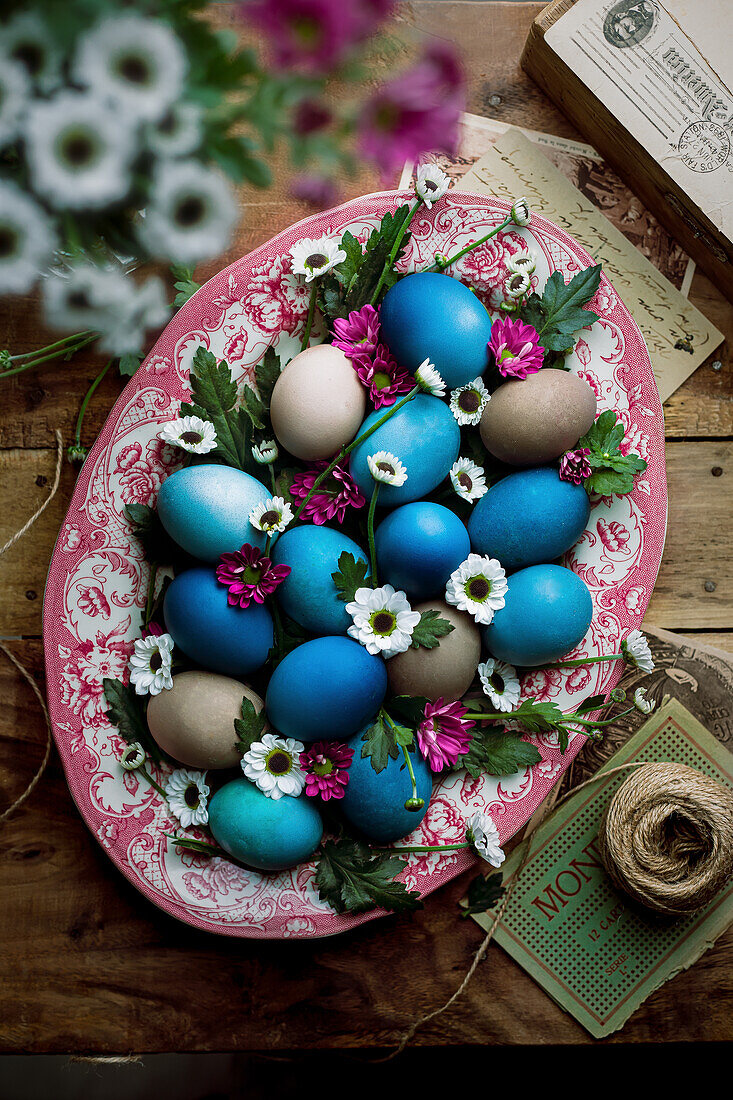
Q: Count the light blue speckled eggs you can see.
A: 1